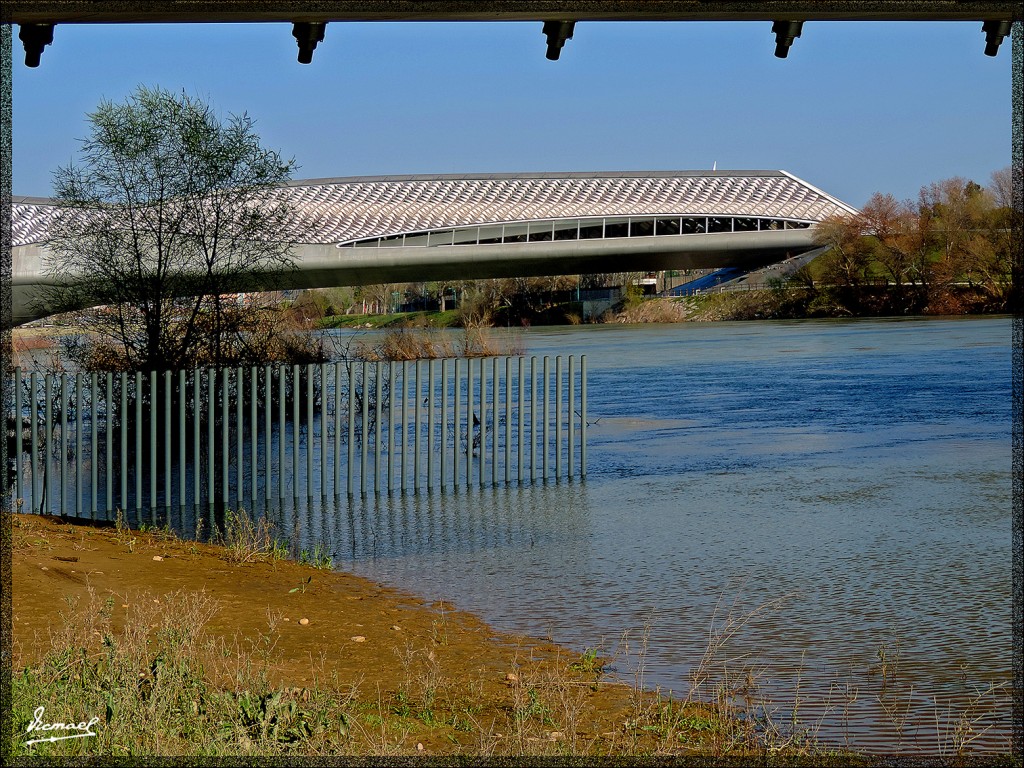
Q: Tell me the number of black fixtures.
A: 5